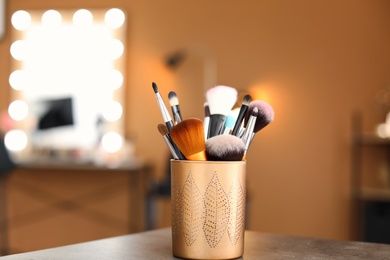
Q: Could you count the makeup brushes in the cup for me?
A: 11